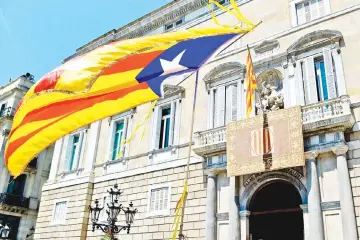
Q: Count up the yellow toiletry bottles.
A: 0